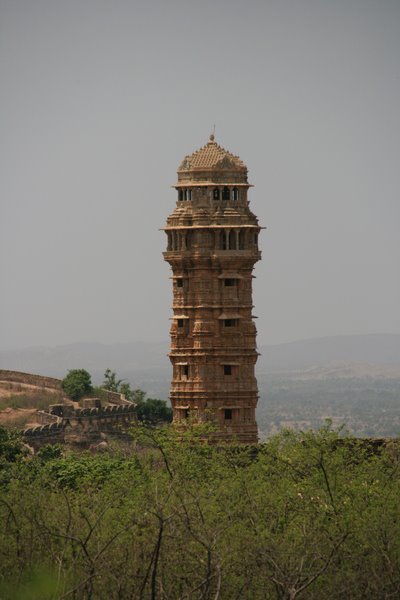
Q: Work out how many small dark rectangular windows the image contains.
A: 8